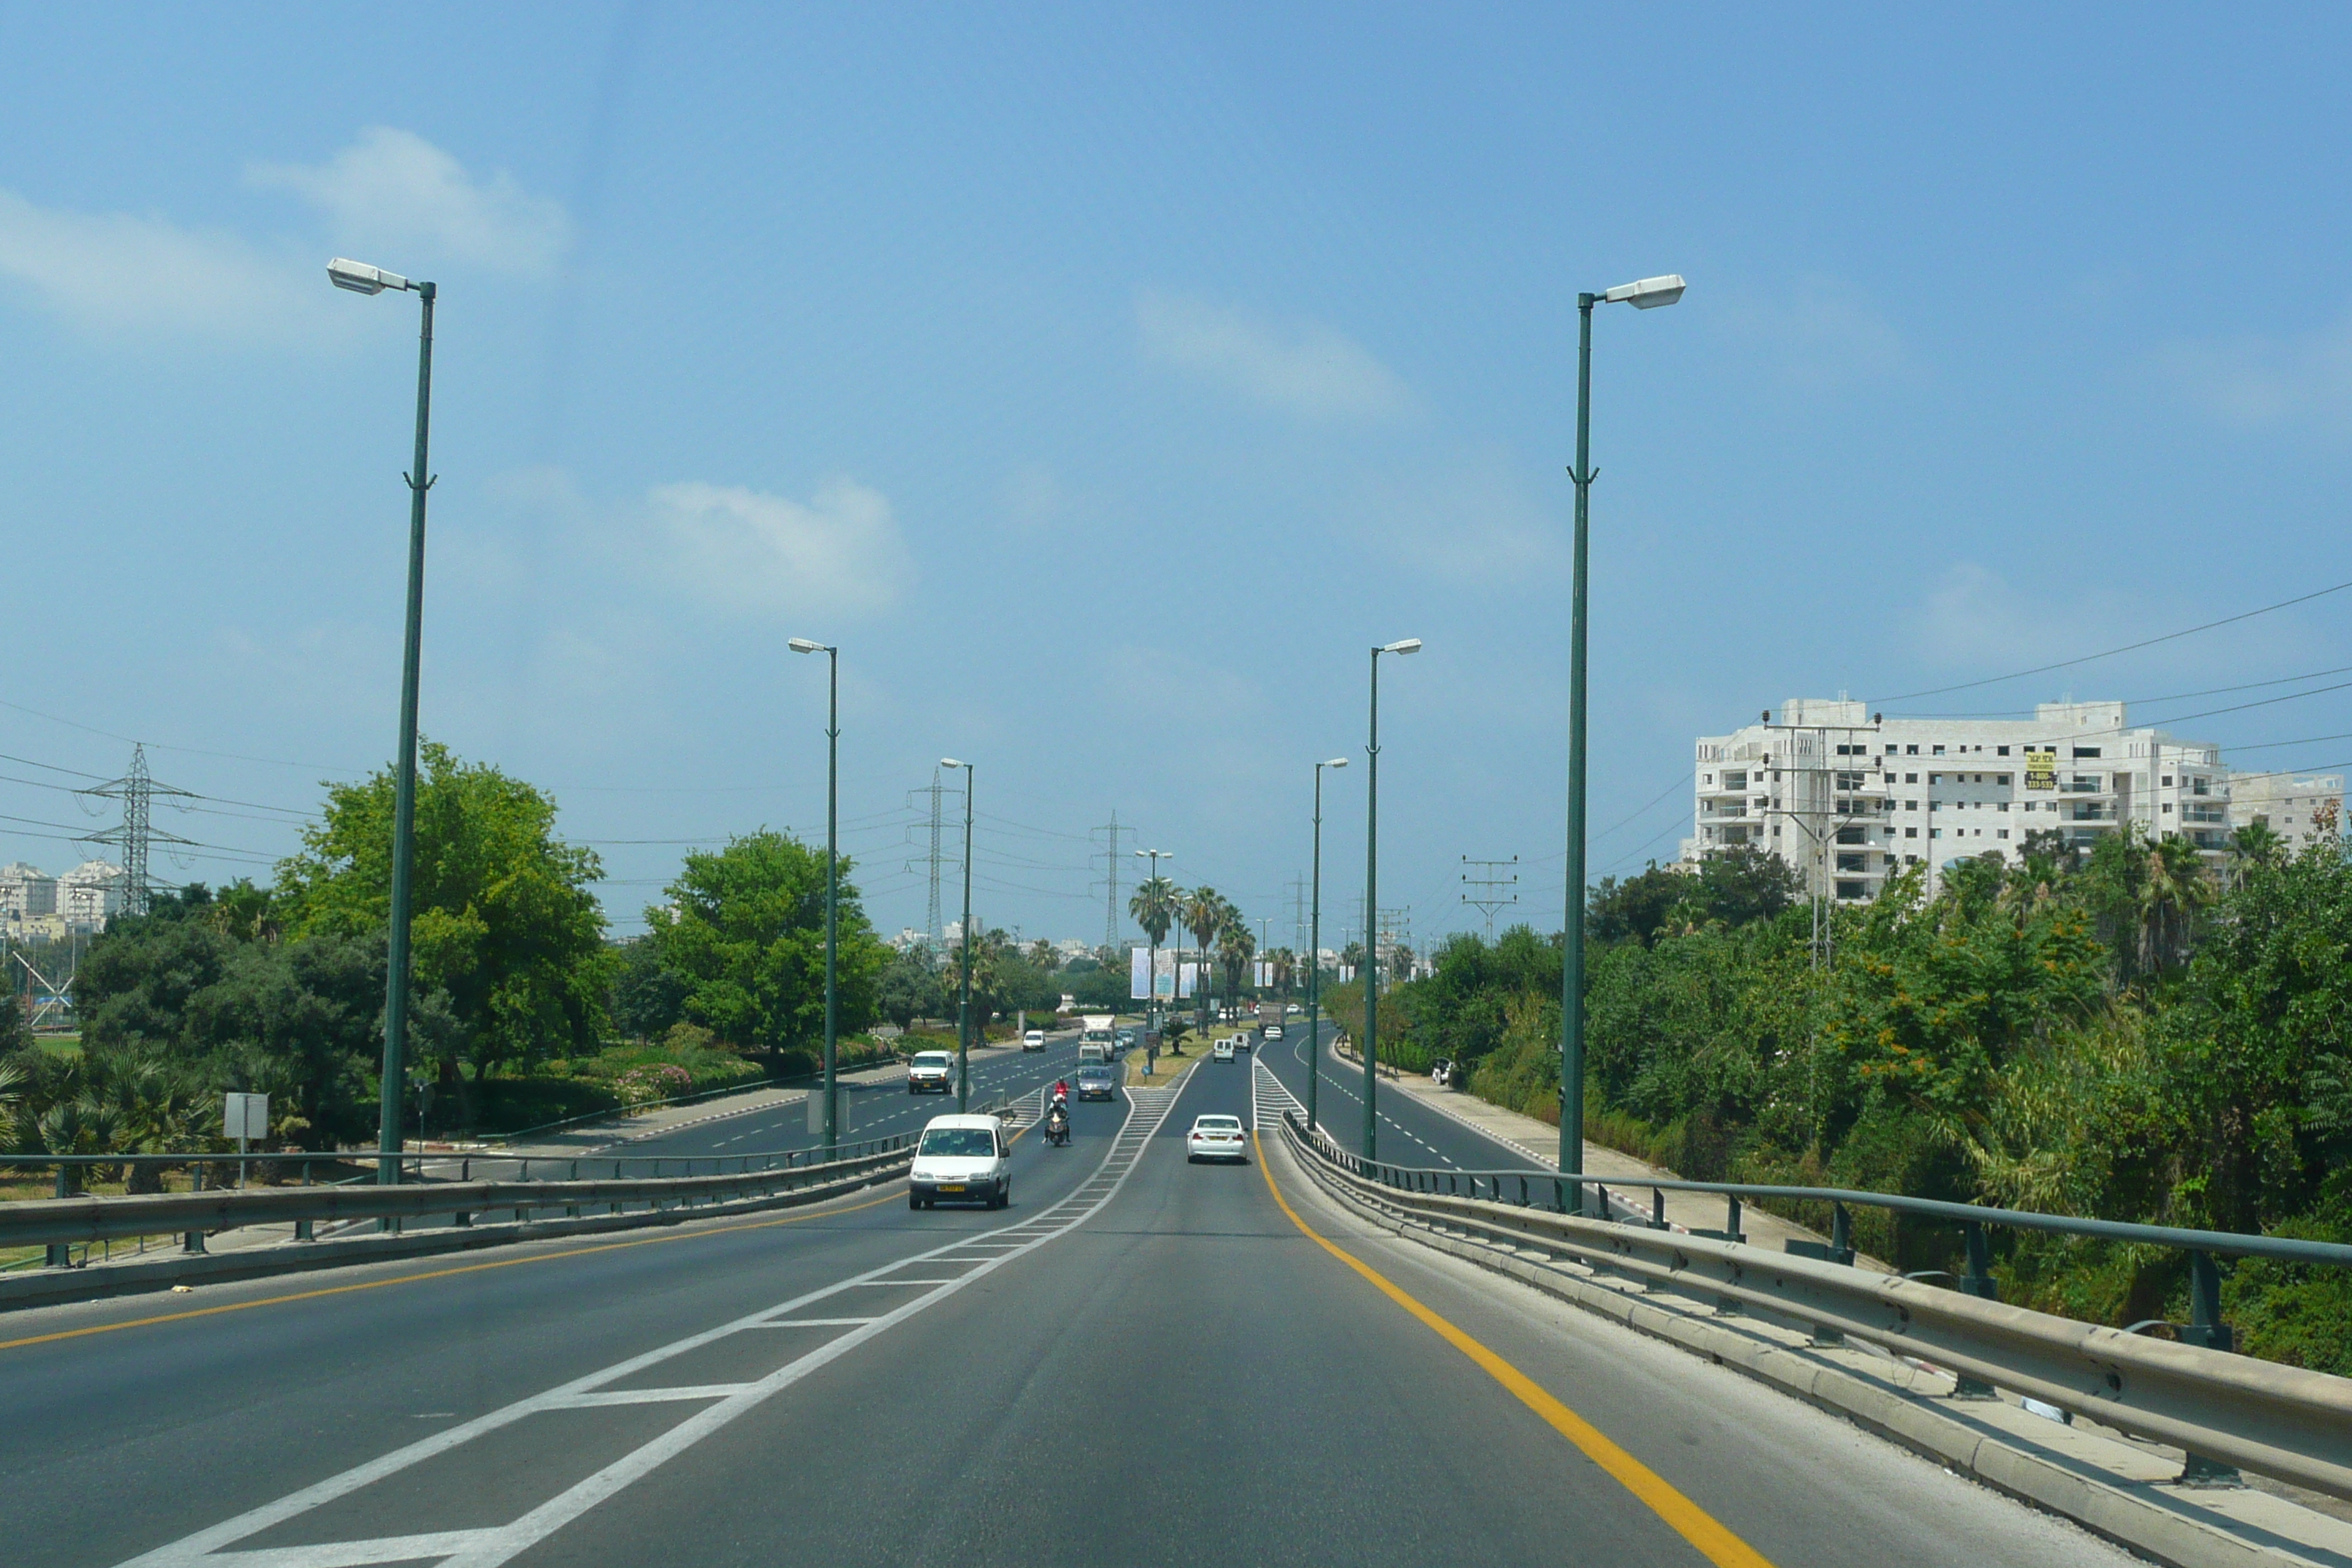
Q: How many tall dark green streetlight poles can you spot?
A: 6